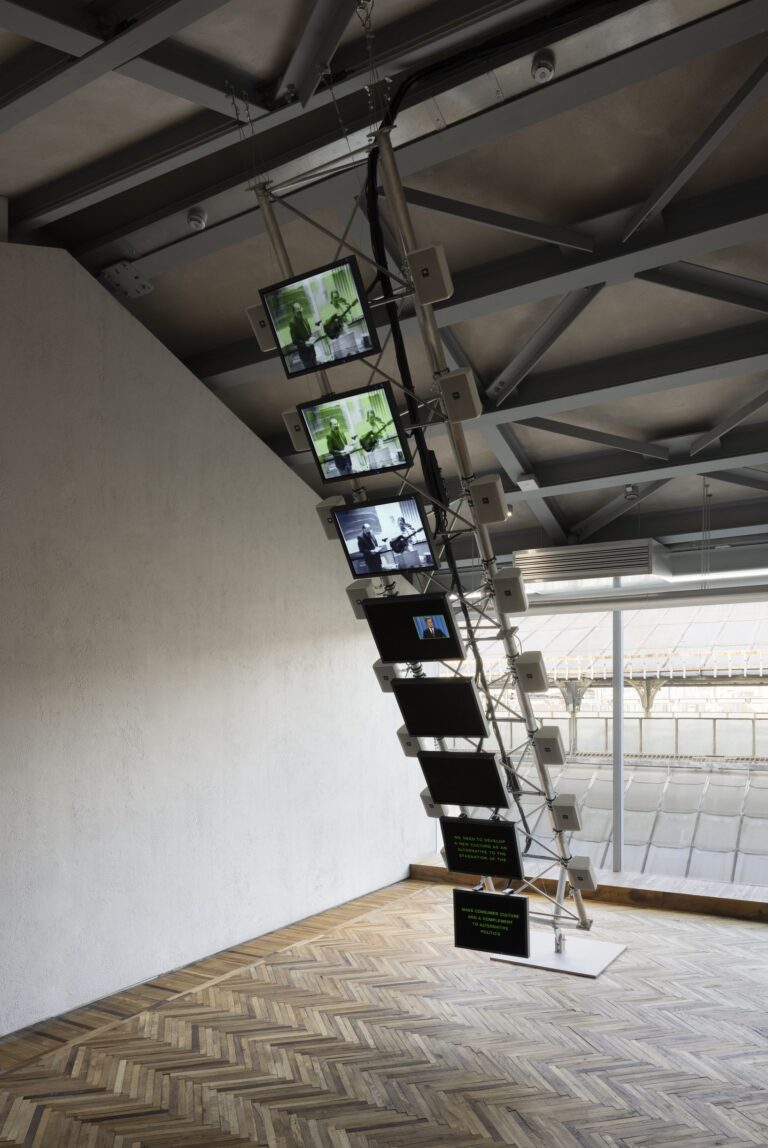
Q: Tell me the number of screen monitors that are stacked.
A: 8